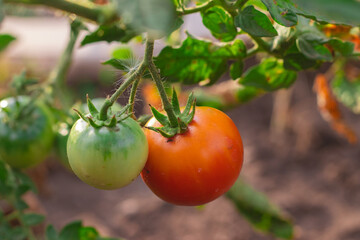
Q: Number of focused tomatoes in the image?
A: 2